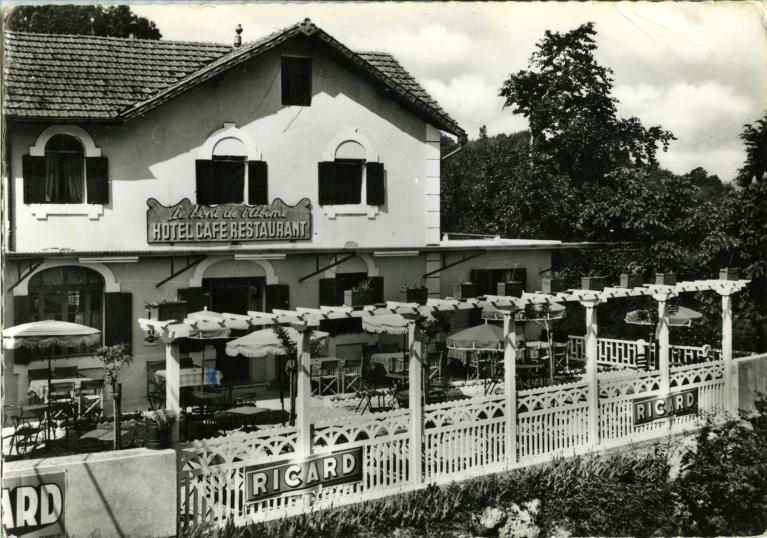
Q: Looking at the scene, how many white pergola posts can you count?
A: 7